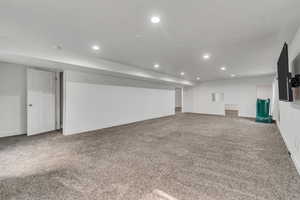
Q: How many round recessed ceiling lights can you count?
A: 8